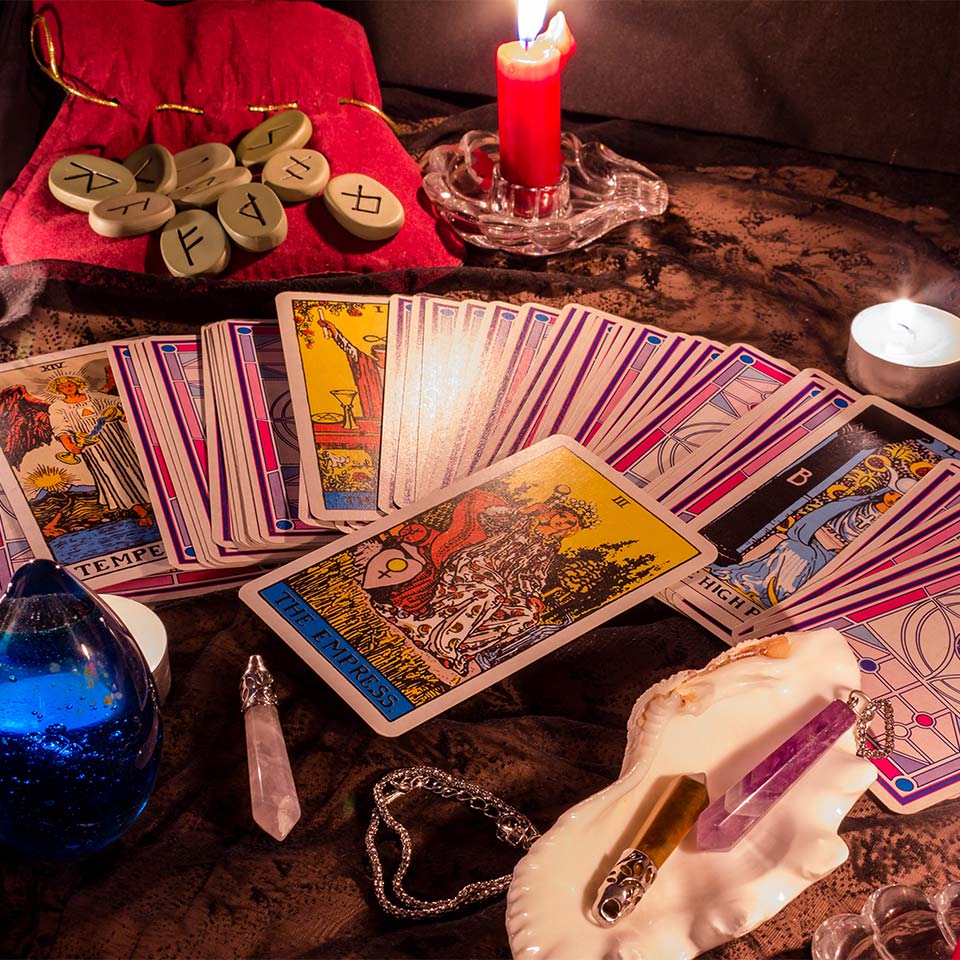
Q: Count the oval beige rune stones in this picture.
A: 10